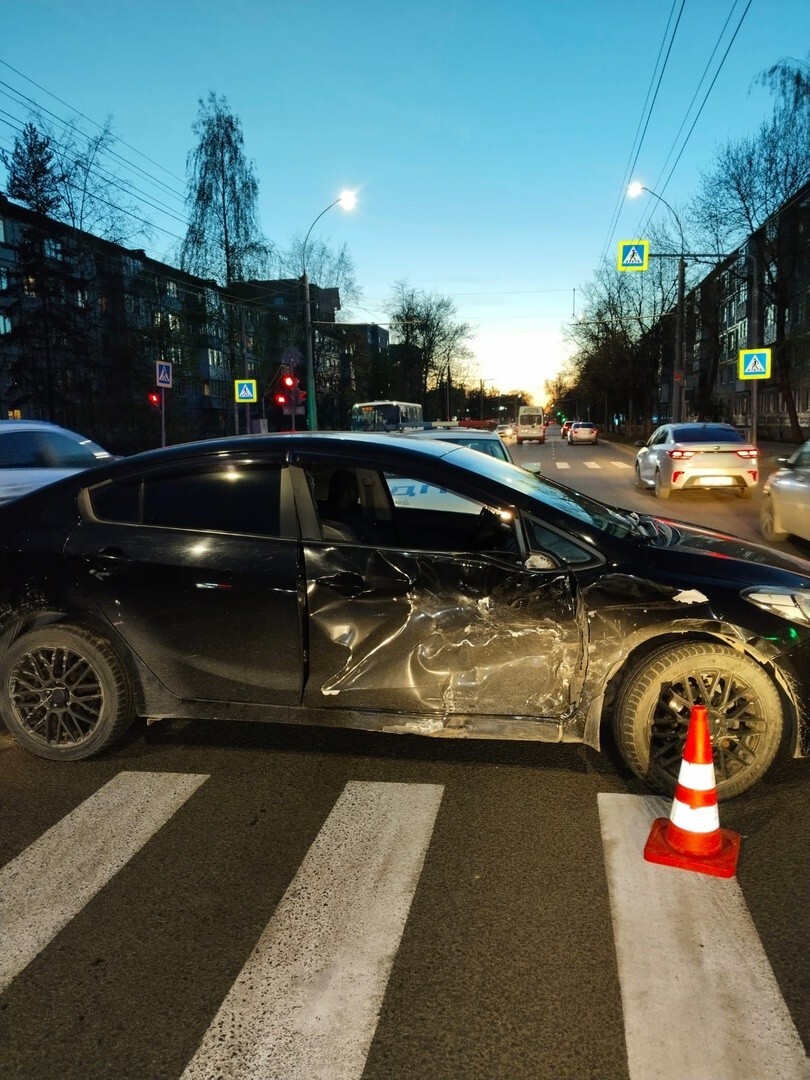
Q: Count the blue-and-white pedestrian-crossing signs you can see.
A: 4